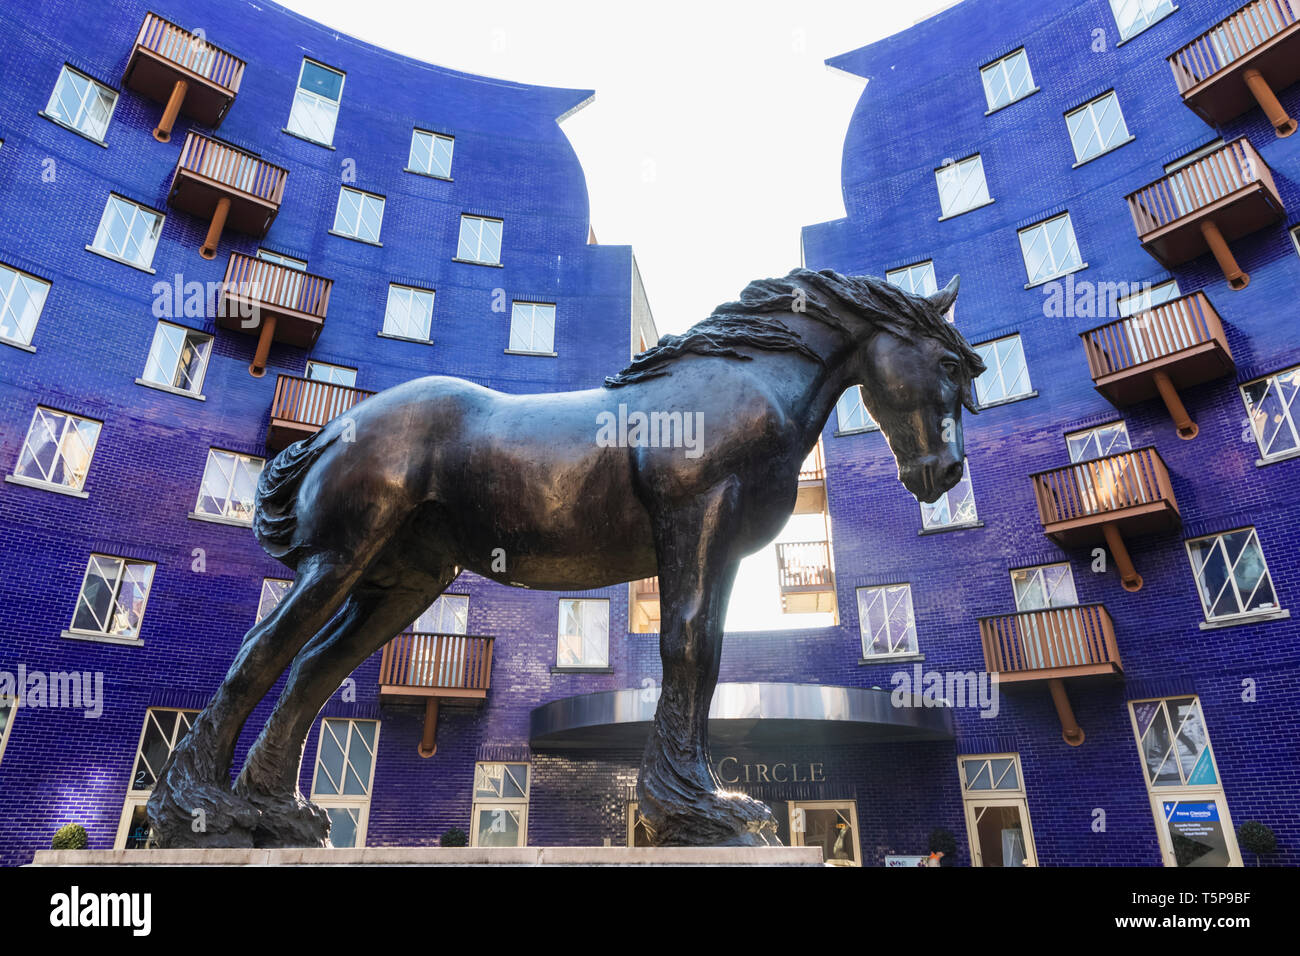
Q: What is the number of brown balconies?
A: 10